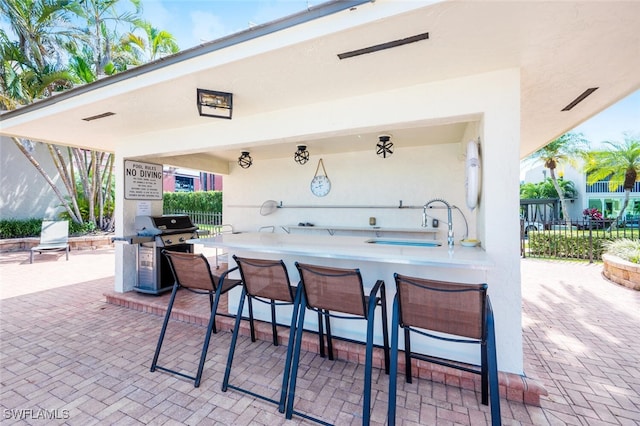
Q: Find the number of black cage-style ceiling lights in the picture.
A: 3